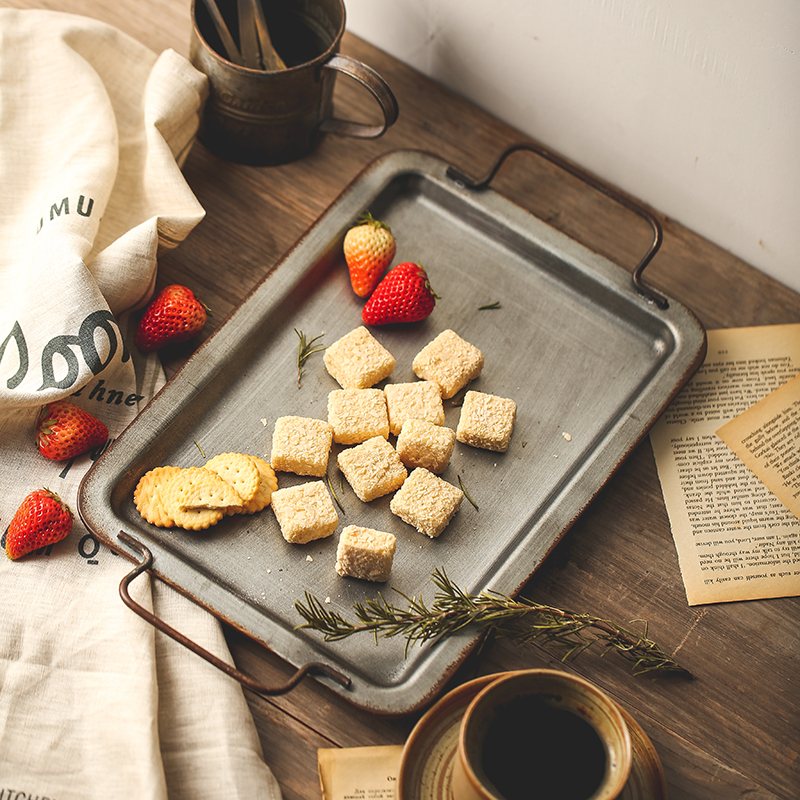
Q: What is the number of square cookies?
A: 11